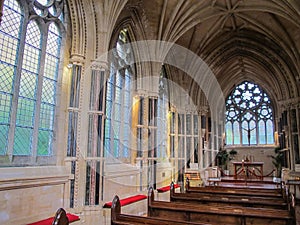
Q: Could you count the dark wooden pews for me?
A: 5